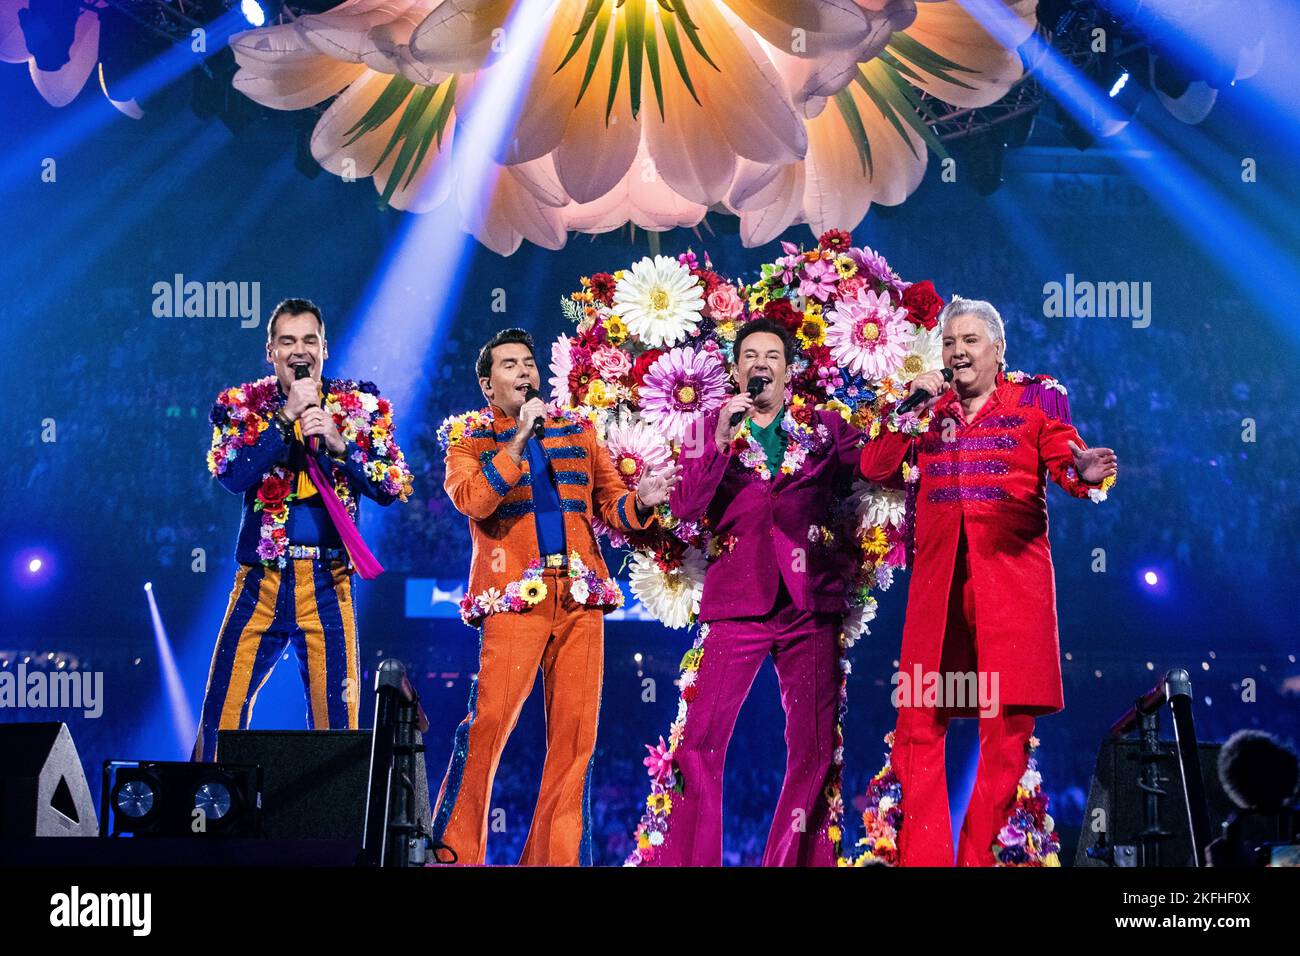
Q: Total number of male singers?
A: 4